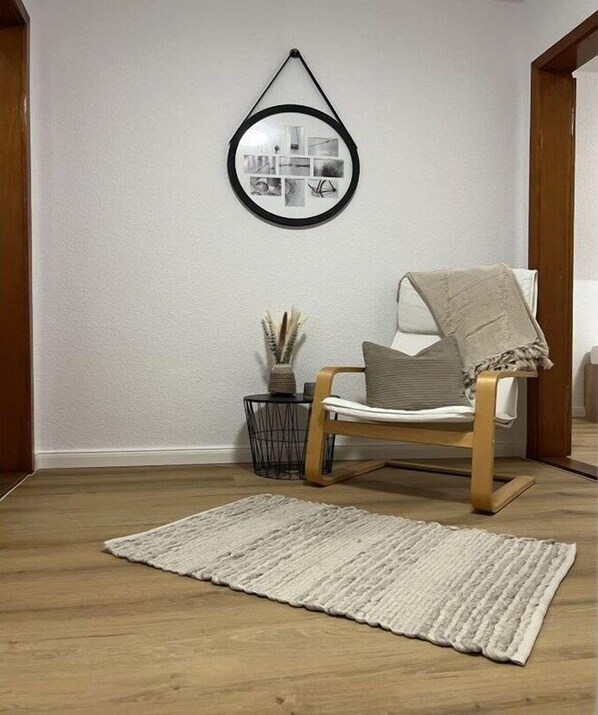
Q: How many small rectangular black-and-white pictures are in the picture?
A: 9